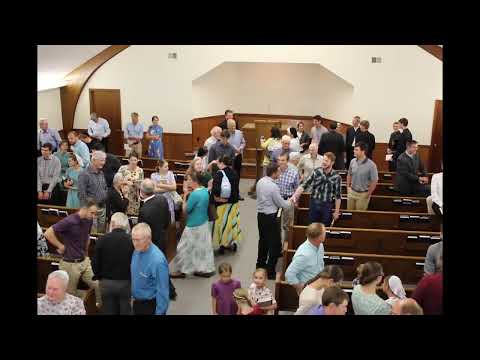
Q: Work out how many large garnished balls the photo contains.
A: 0